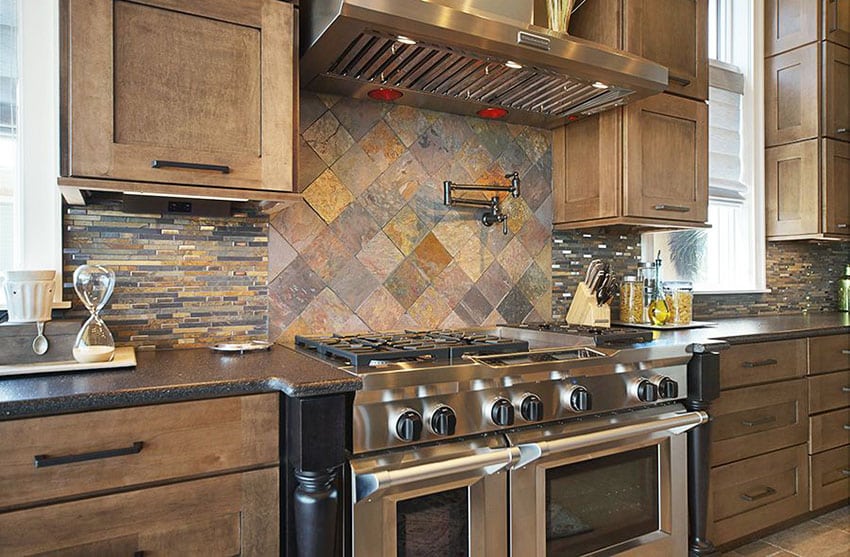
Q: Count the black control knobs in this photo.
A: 7